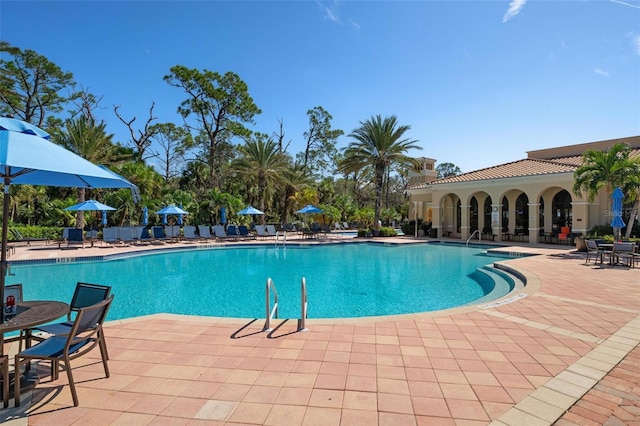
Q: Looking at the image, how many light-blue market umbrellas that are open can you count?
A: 5